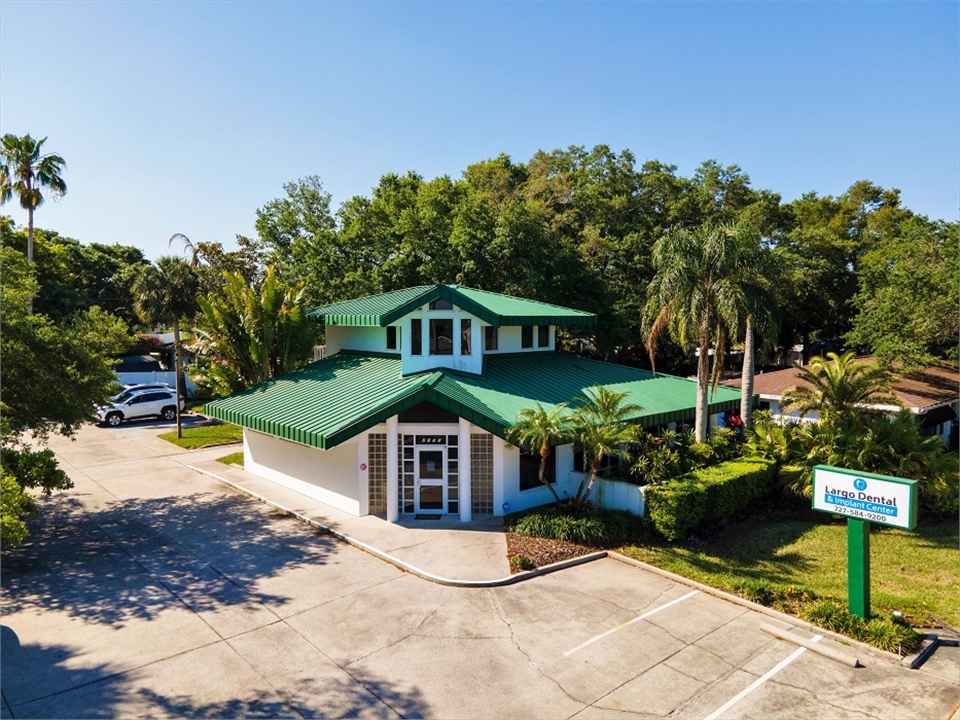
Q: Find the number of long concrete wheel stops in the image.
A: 1